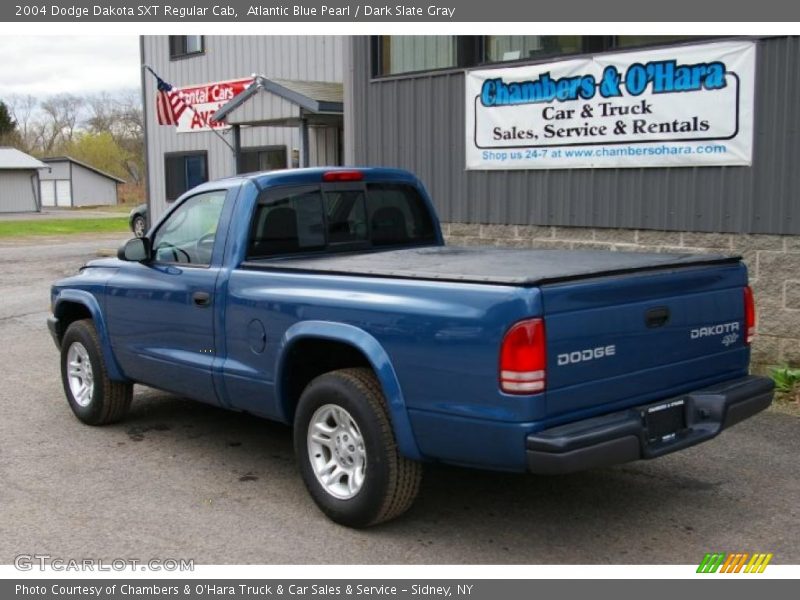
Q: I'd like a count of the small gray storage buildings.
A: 2